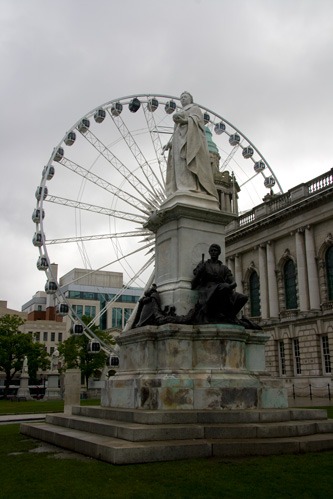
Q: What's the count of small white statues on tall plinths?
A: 2